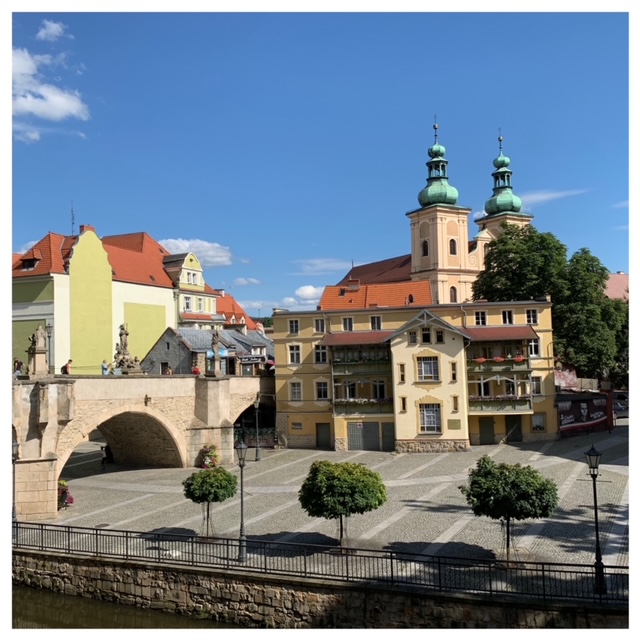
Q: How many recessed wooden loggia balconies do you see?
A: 4